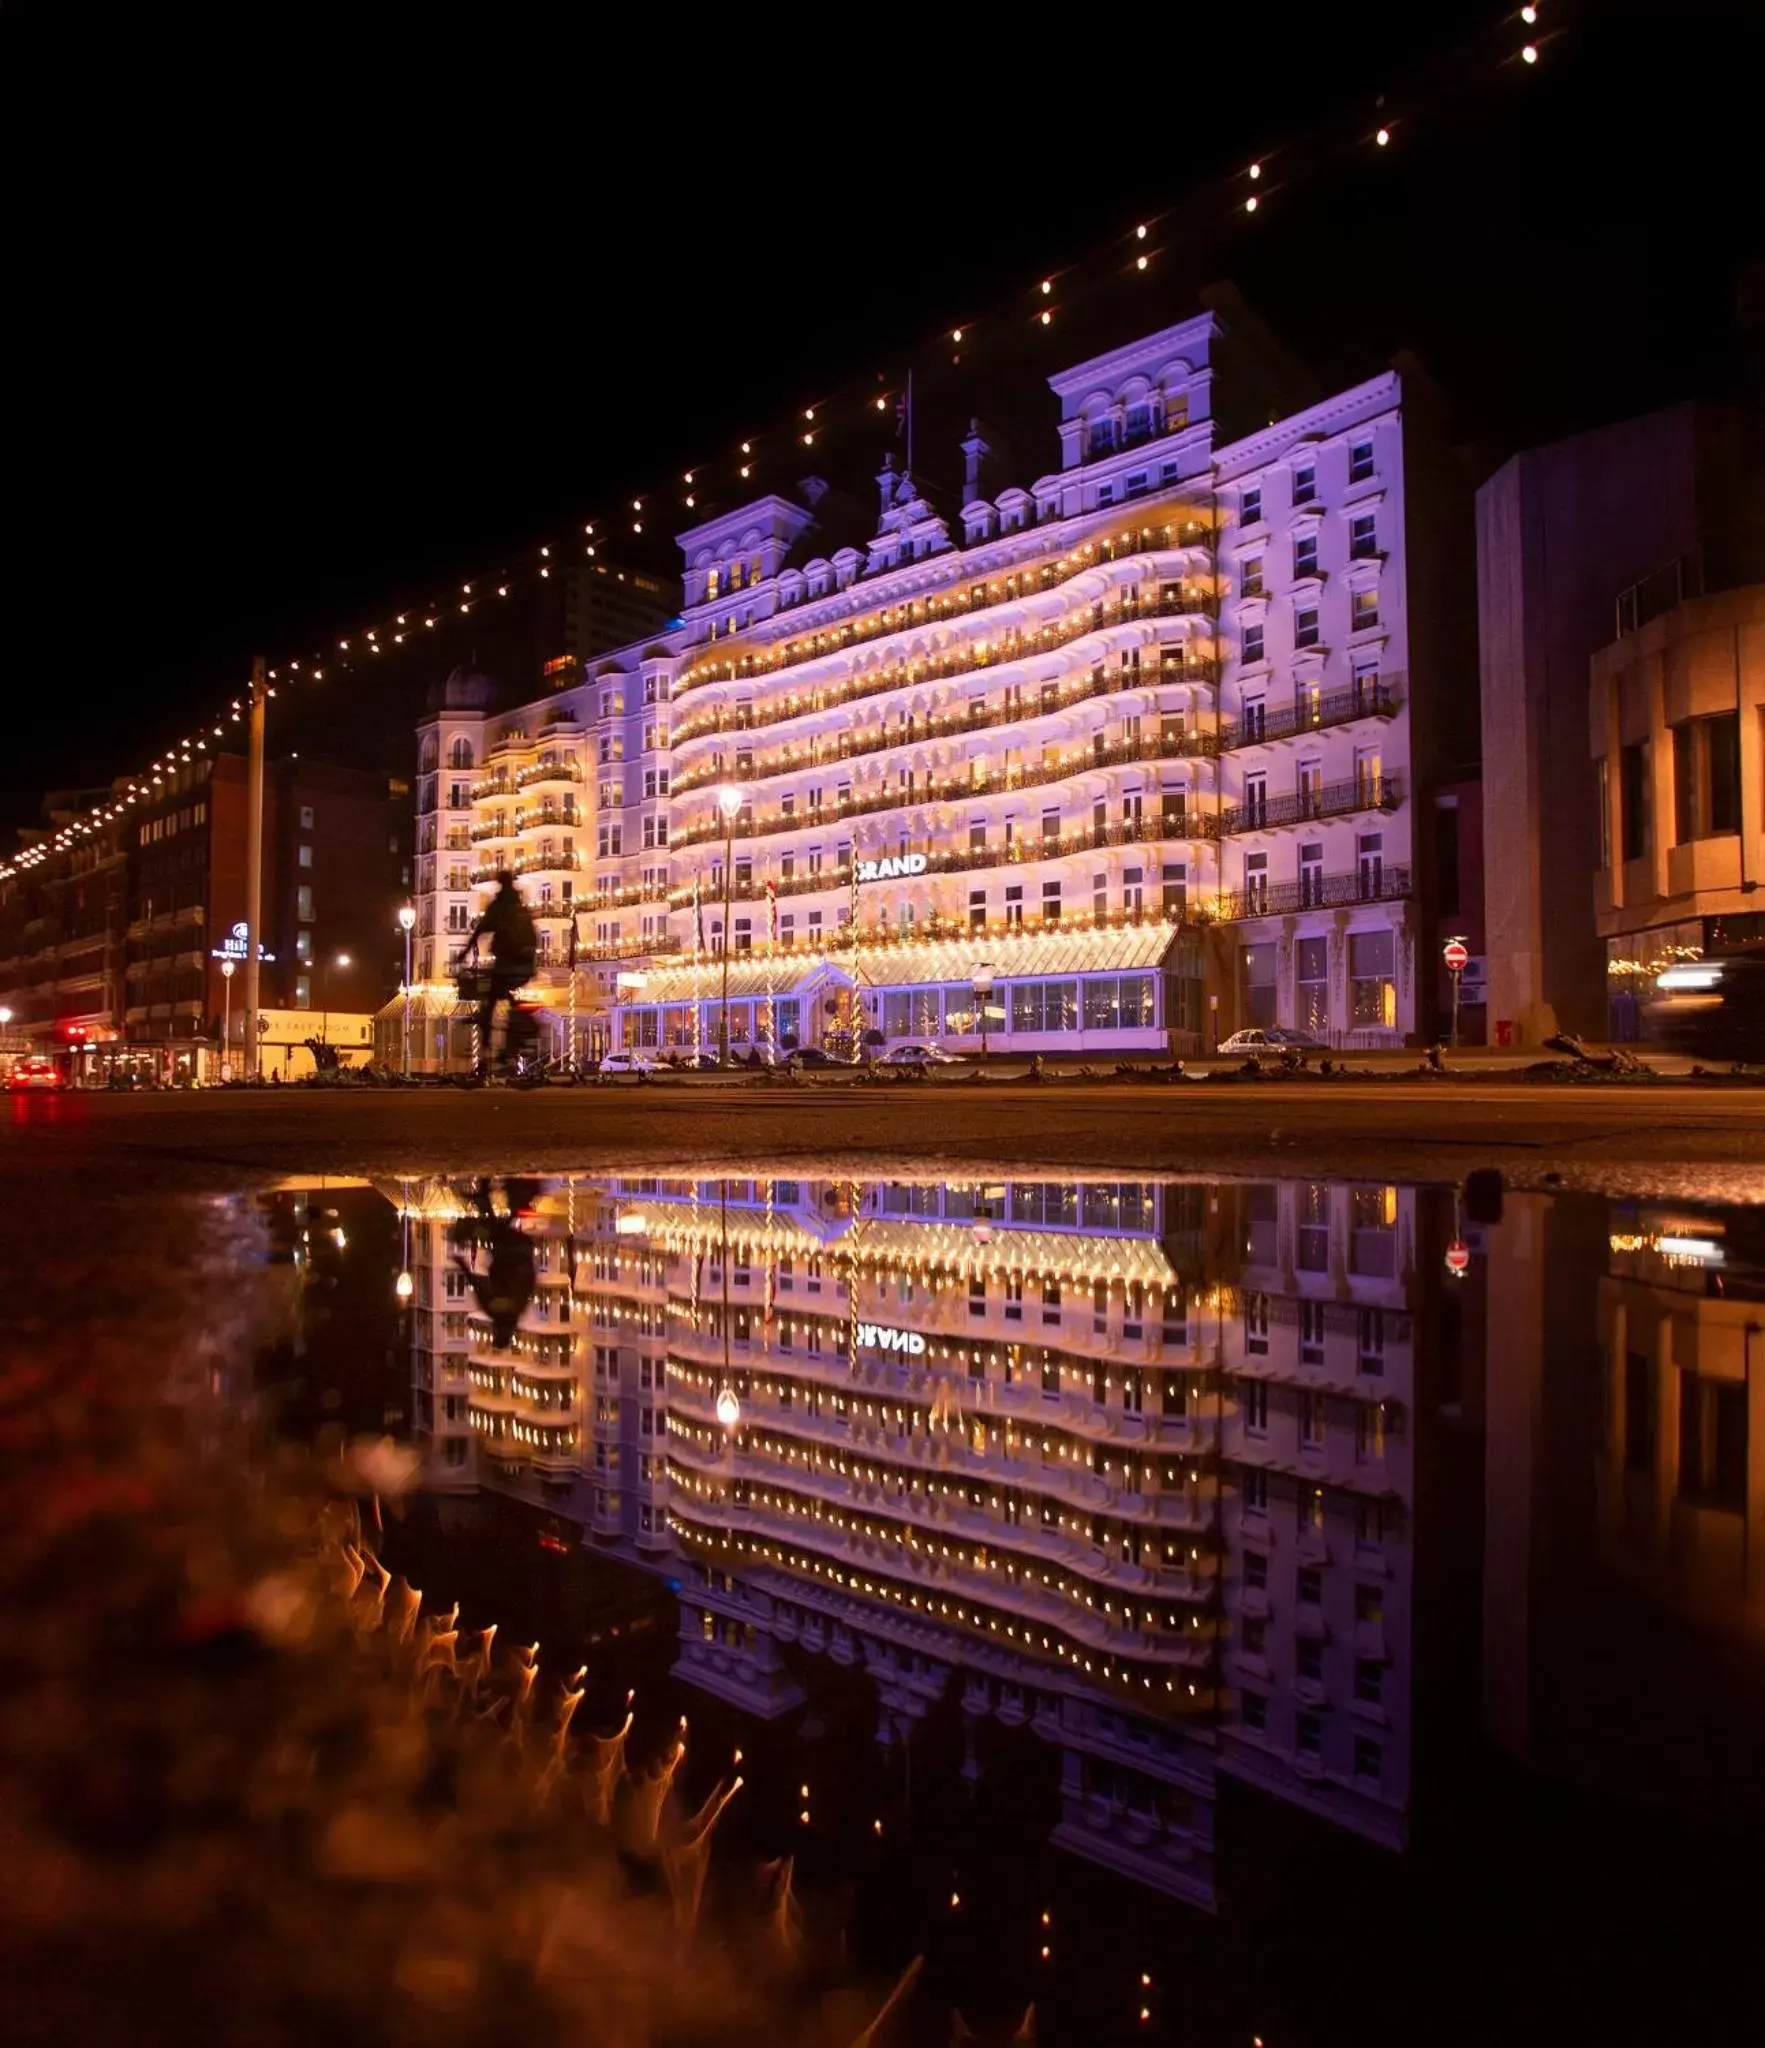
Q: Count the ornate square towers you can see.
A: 2